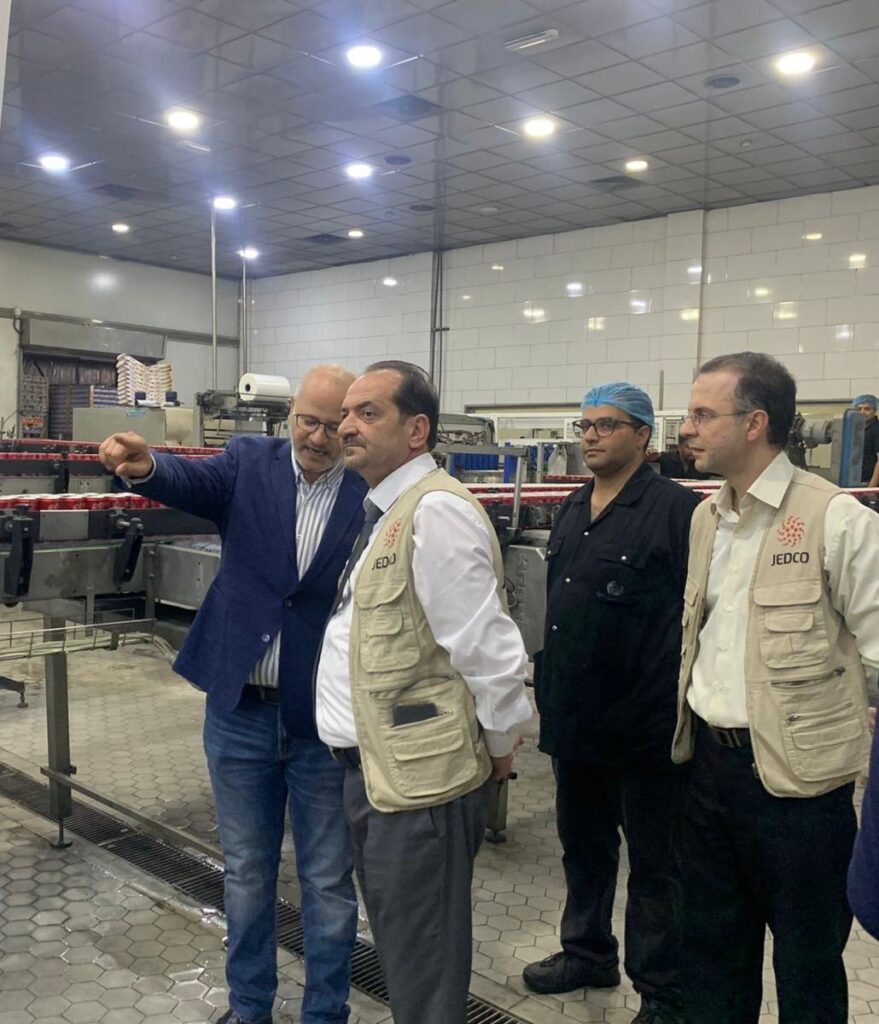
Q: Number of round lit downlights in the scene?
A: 11